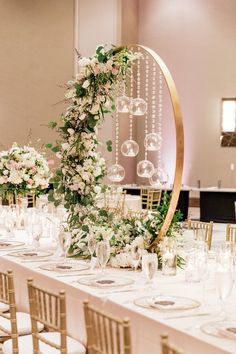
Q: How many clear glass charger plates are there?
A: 6